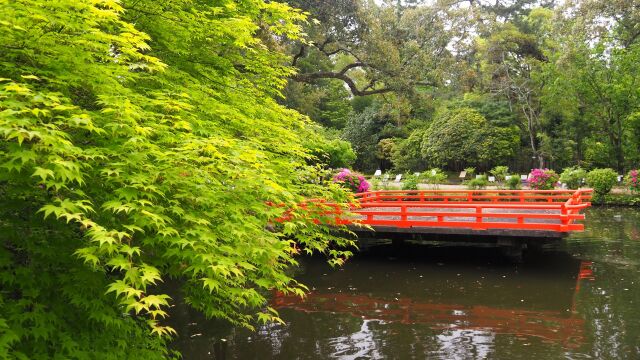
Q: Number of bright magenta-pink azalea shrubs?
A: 3